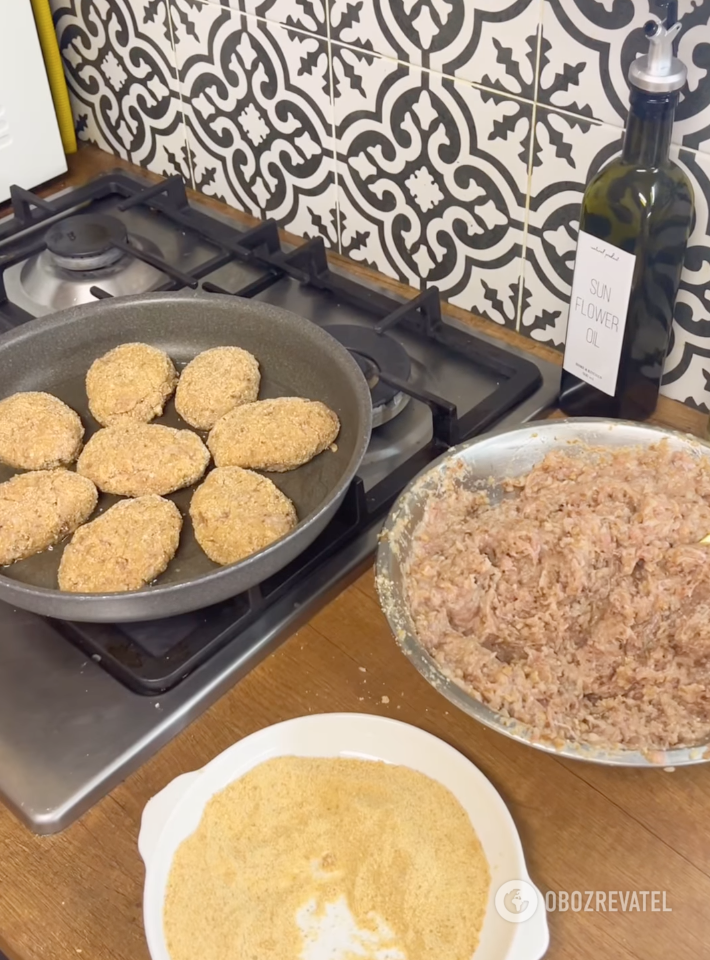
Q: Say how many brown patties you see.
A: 8